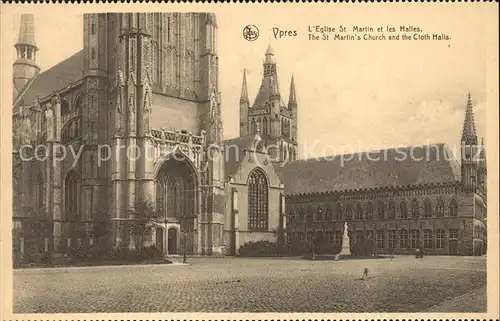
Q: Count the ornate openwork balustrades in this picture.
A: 1